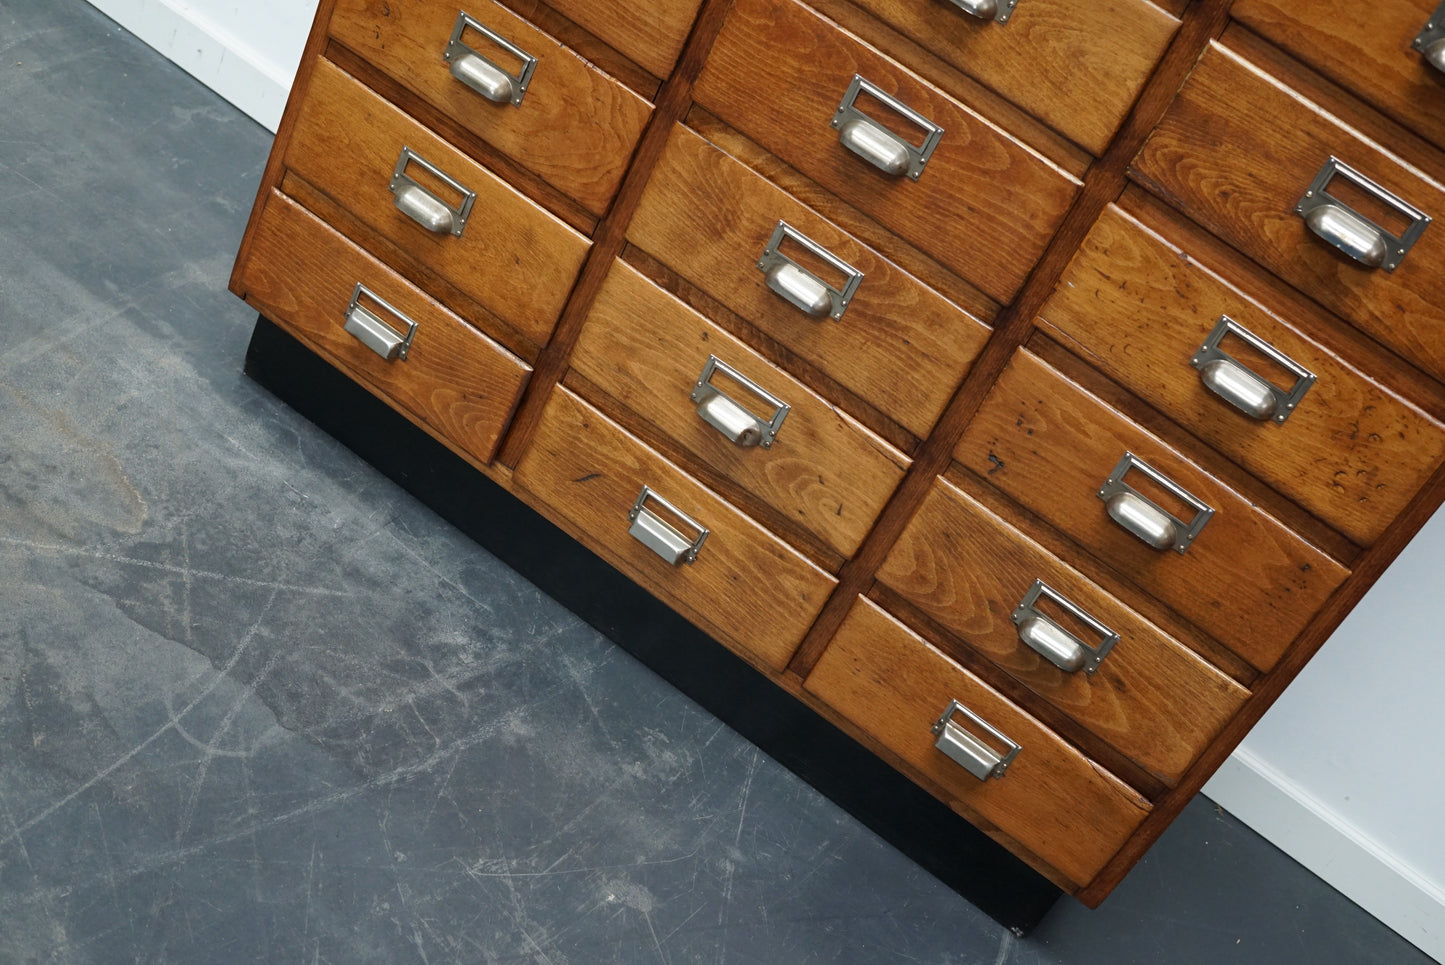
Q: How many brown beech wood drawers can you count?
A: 15